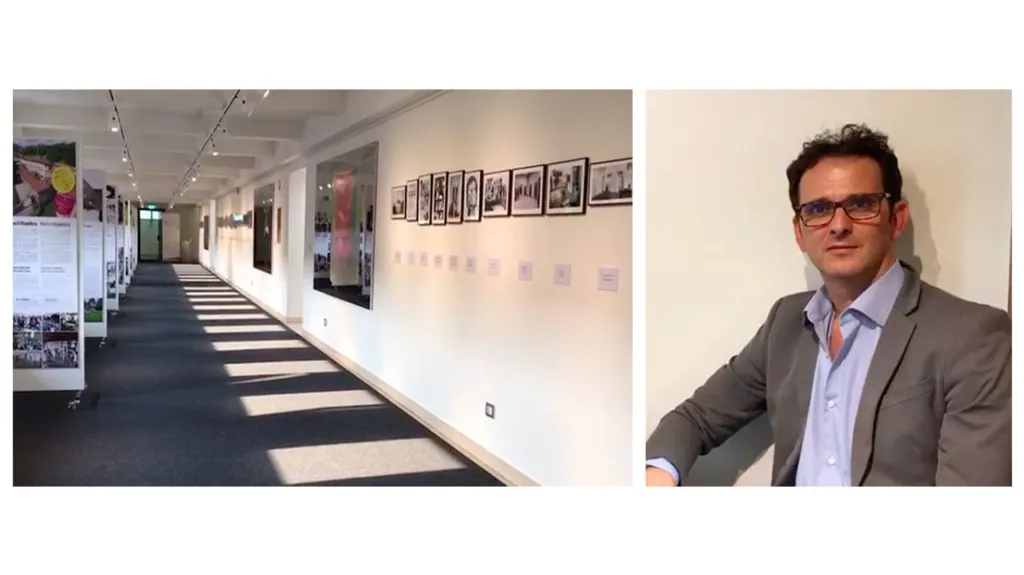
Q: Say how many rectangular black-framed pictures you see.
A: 10